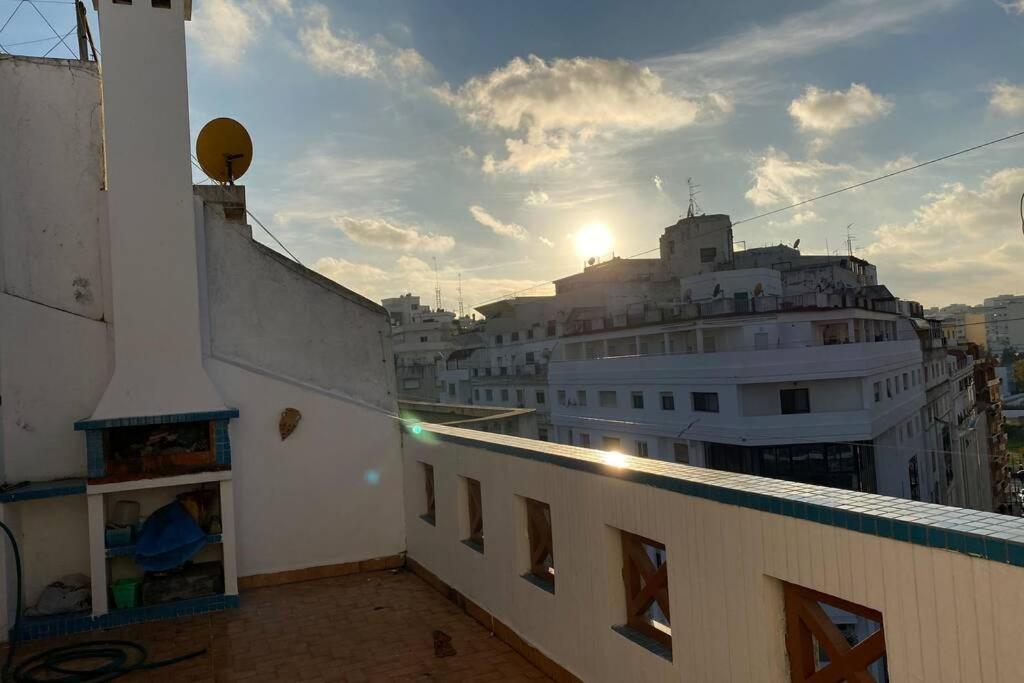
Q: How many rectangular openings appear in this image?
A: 5